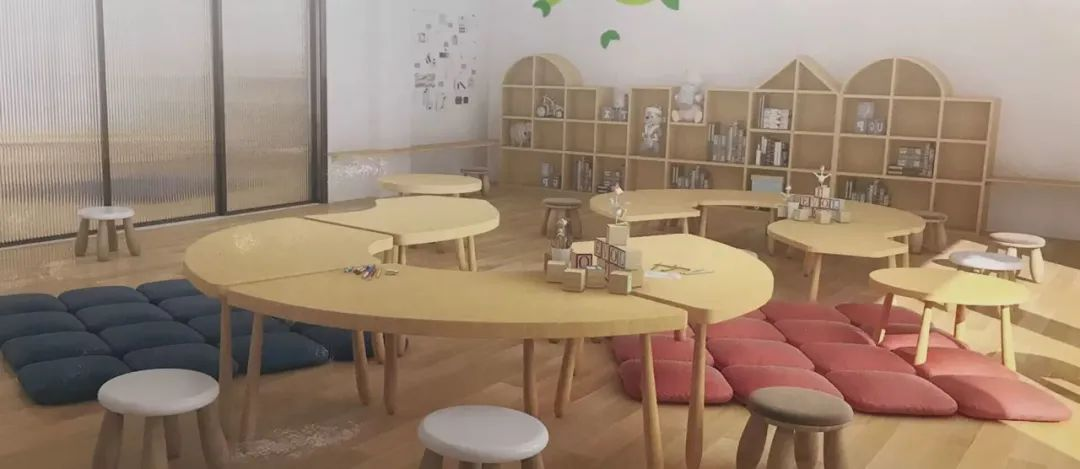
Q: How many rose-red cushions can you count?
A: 15